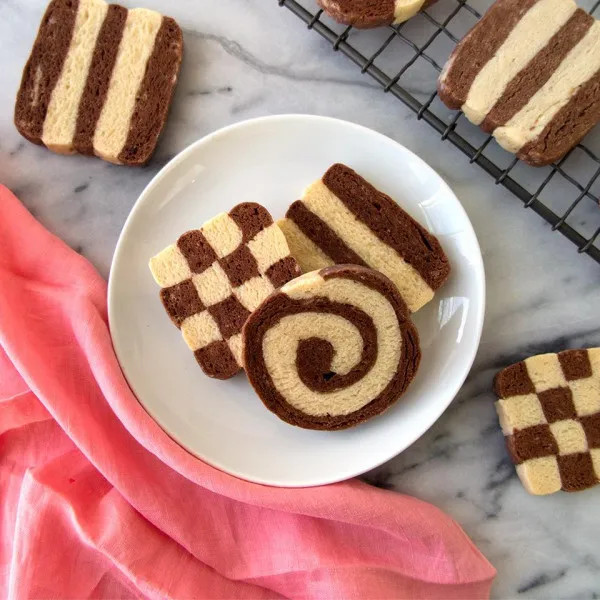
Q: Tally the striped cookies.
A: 3